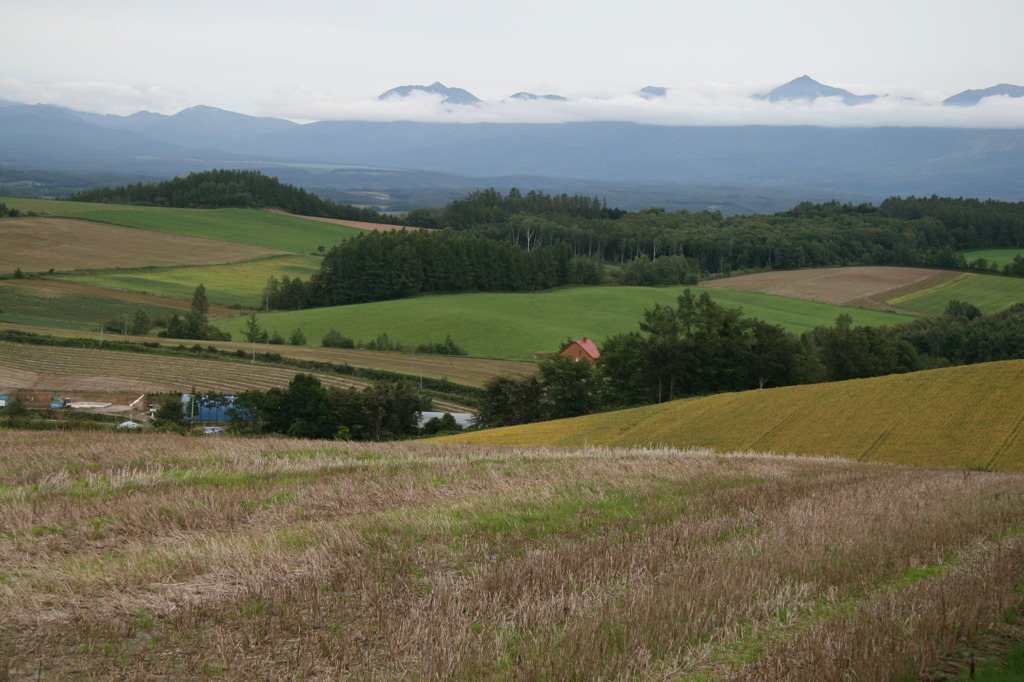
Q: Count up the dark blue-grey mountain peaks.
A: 5